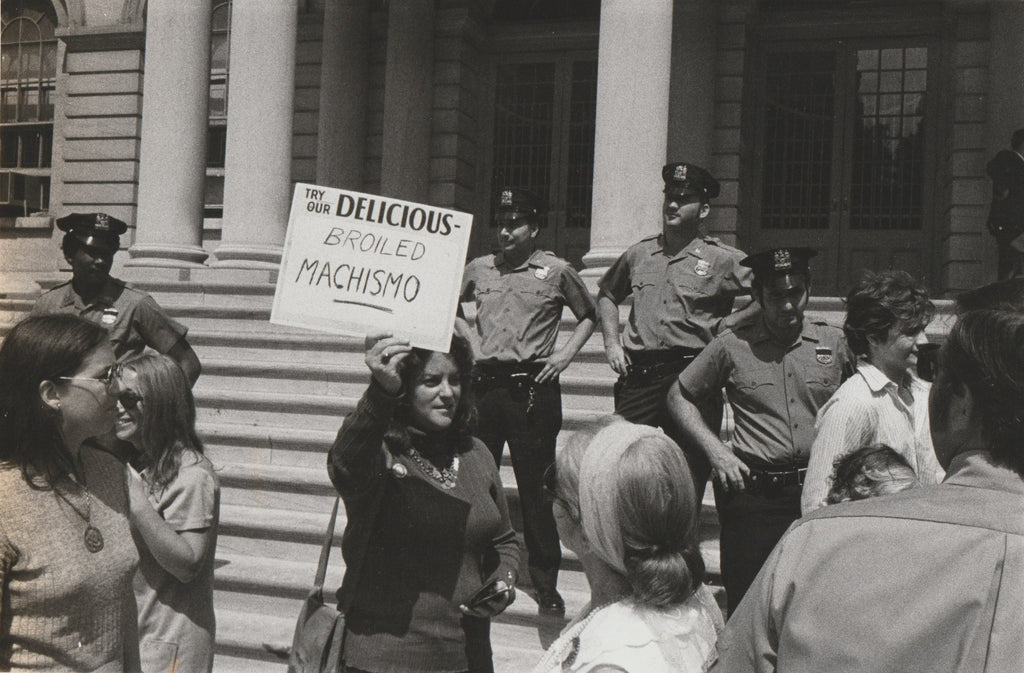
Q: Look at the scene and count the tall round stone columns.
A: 5